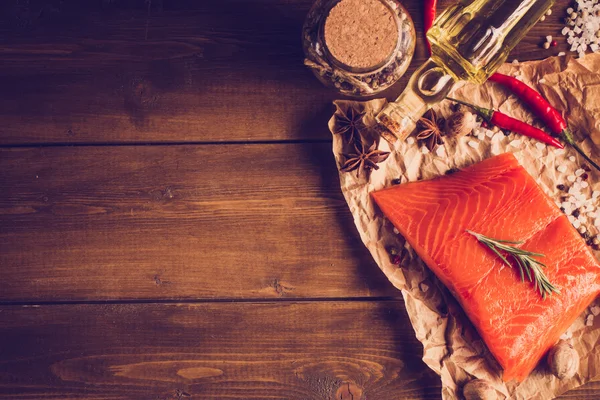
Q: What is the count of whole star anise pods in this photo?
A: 3